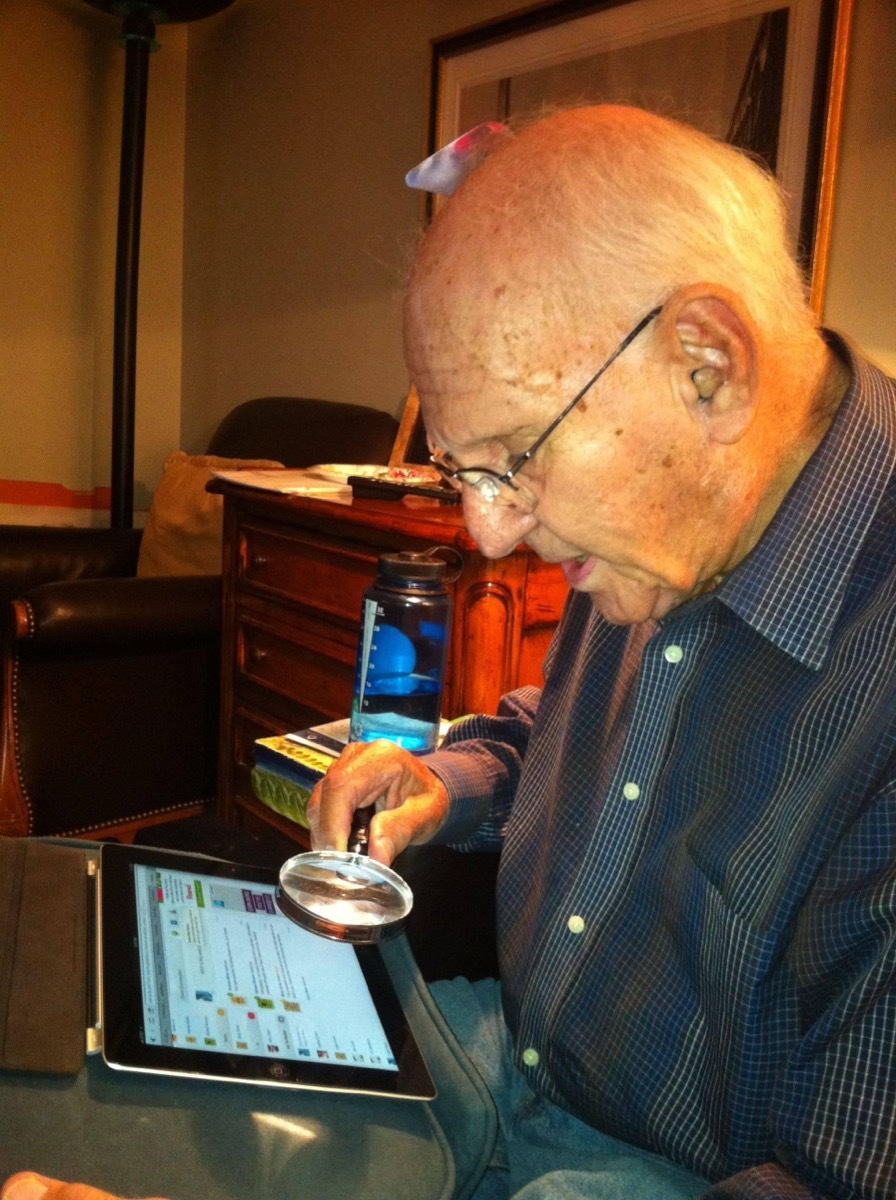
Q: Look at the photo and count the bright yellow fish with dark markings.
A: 0